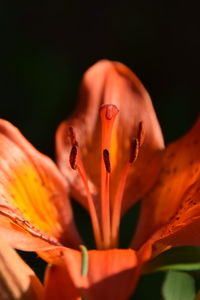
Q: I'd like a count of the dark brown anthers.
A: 5